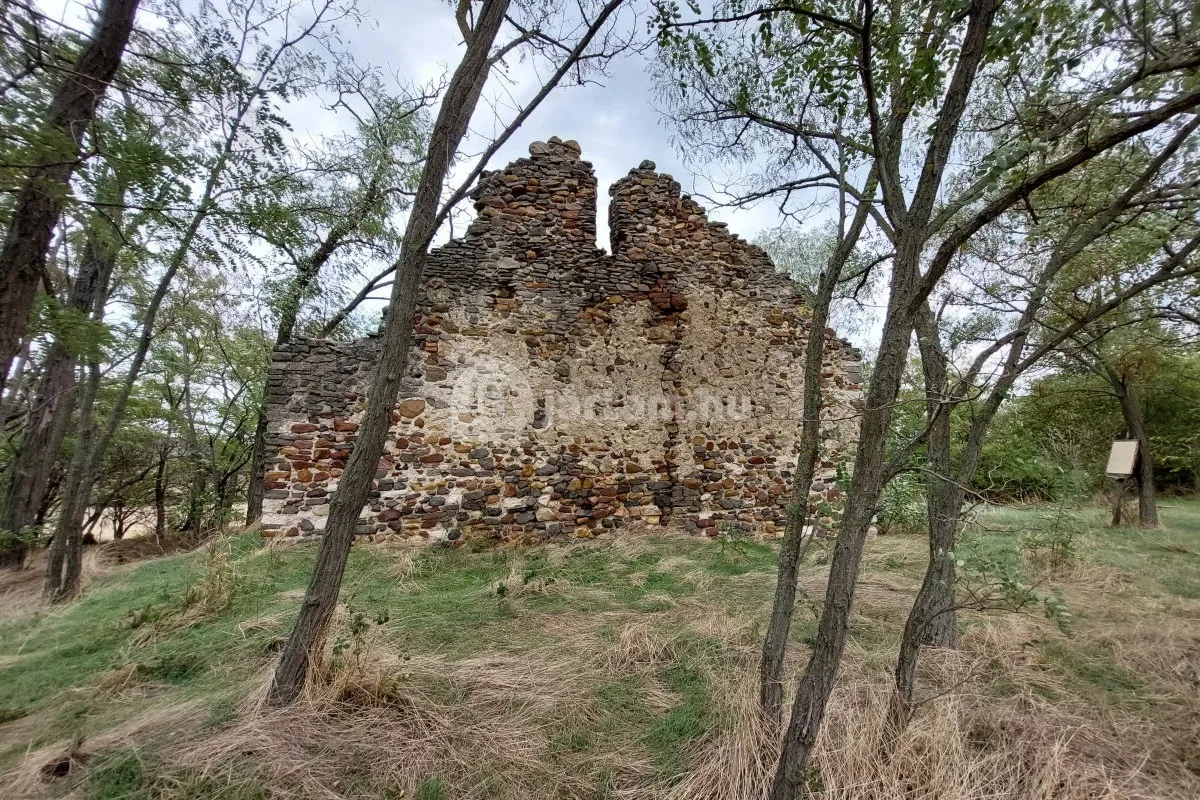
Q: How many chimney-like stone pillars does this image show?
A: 2